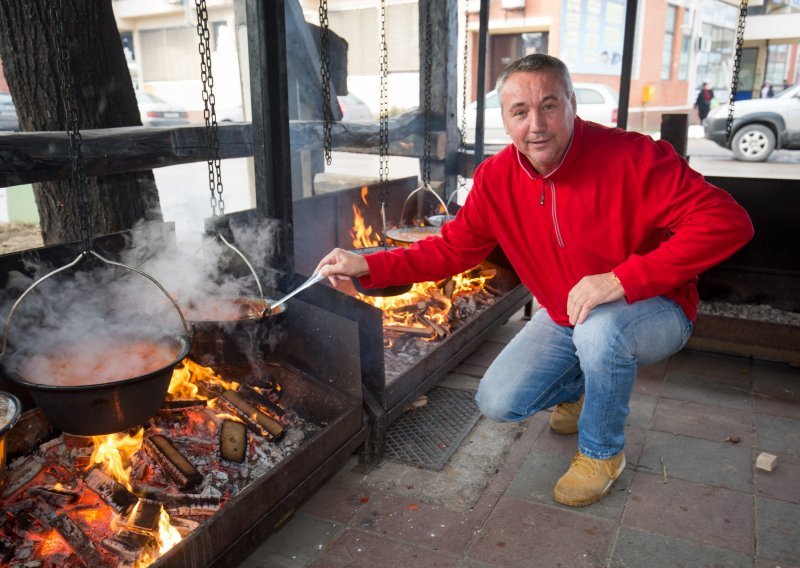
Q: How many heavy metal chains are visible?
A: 7